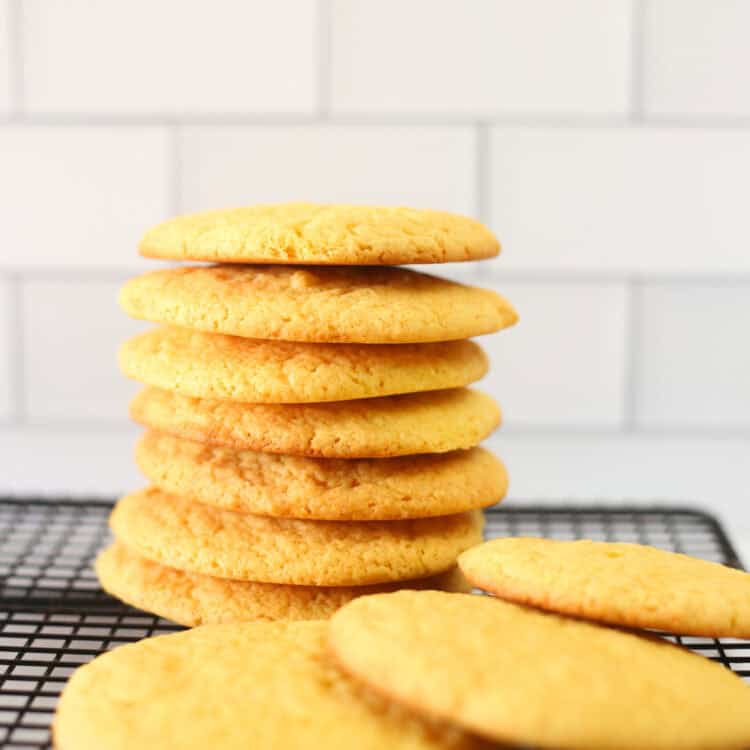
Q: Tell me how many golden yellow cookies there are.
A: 10